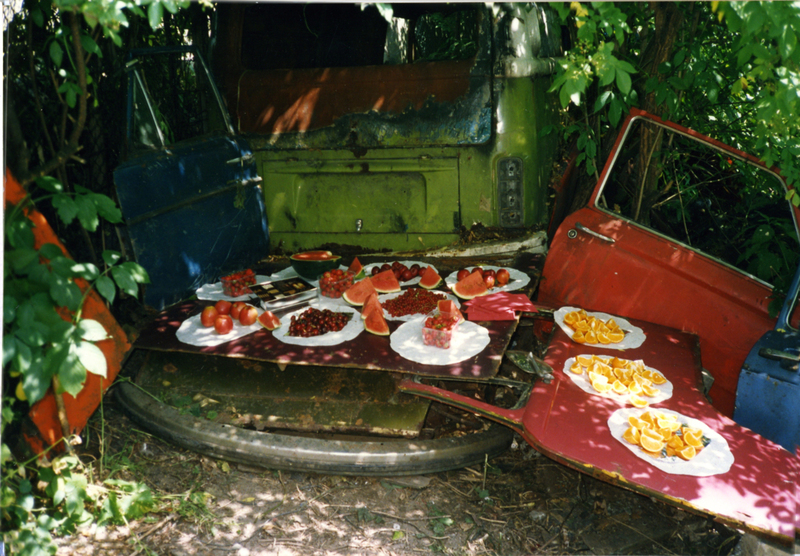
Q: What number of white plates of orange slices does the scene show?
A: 3